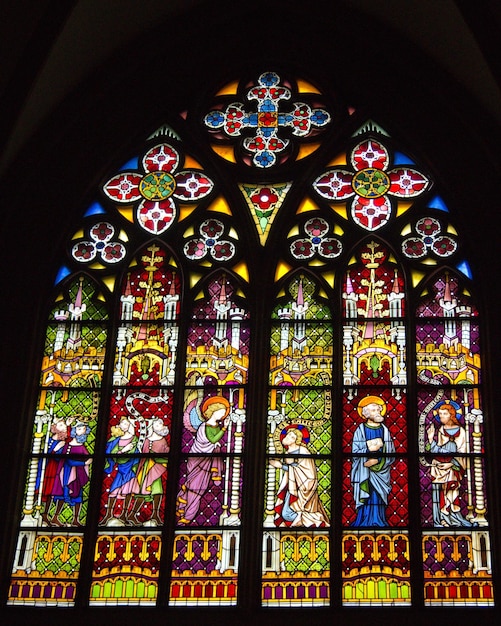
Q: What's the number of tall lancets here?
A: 6